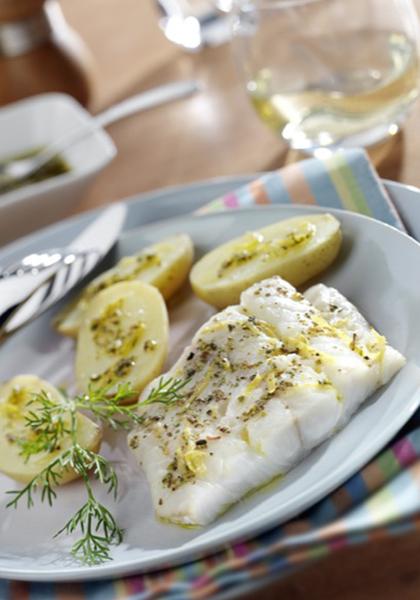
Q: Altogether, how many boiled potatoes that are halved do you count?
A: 4